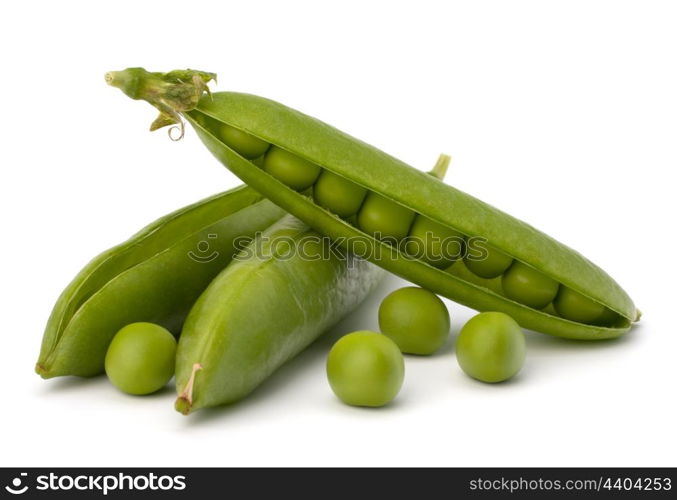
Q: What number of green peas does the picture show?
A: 12